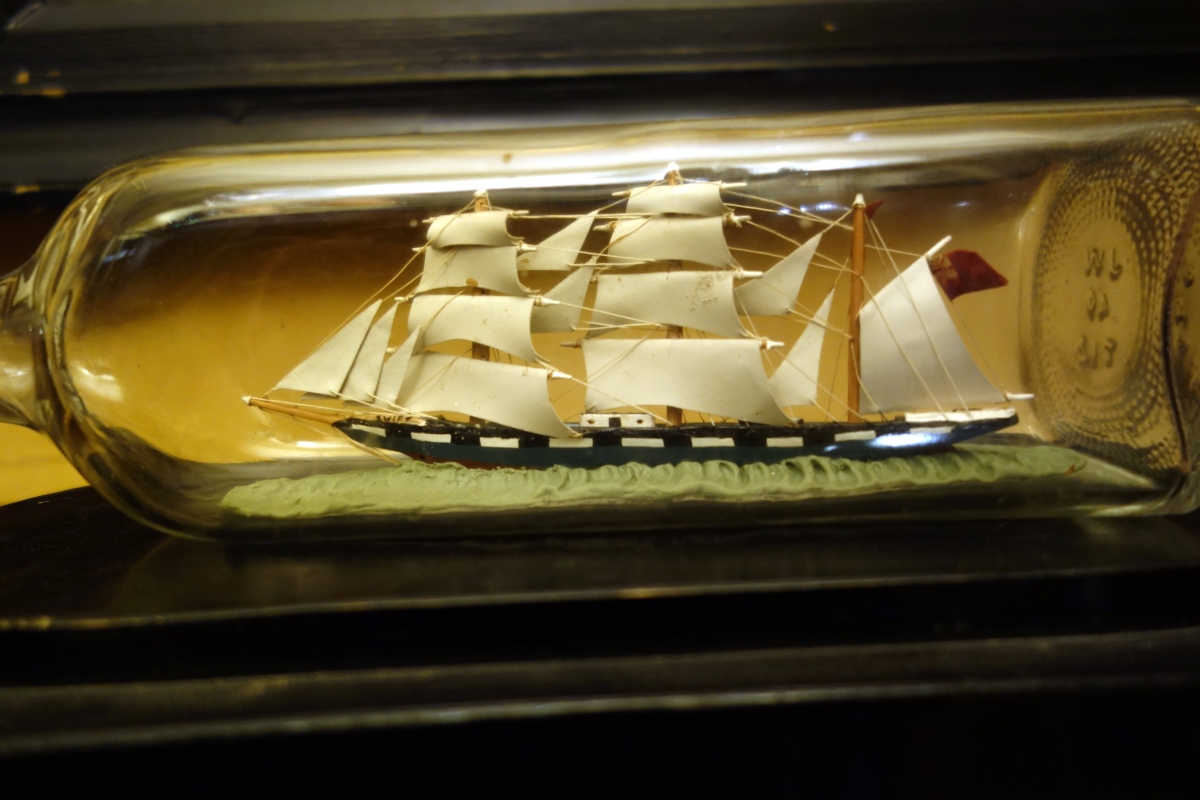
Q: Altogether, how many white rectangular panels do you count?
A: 9